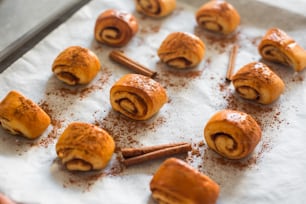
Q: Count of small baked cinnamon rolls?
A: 12